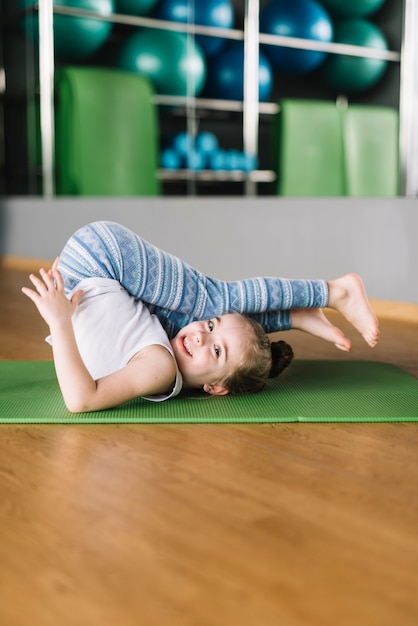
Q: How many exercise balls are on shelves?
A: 8